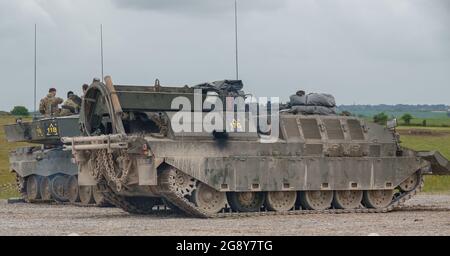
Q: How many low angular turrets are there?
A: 1